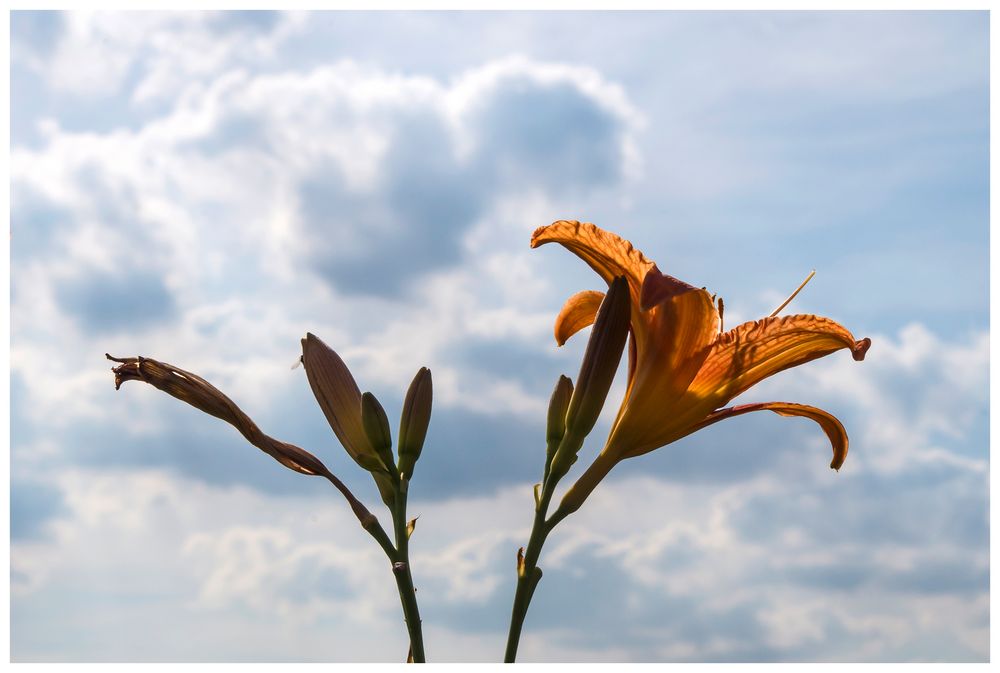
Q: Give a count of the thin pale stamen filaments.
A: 1